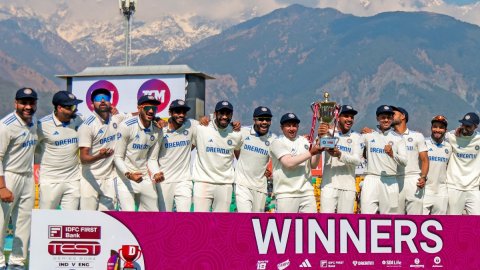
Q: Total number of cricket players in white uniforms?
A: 13